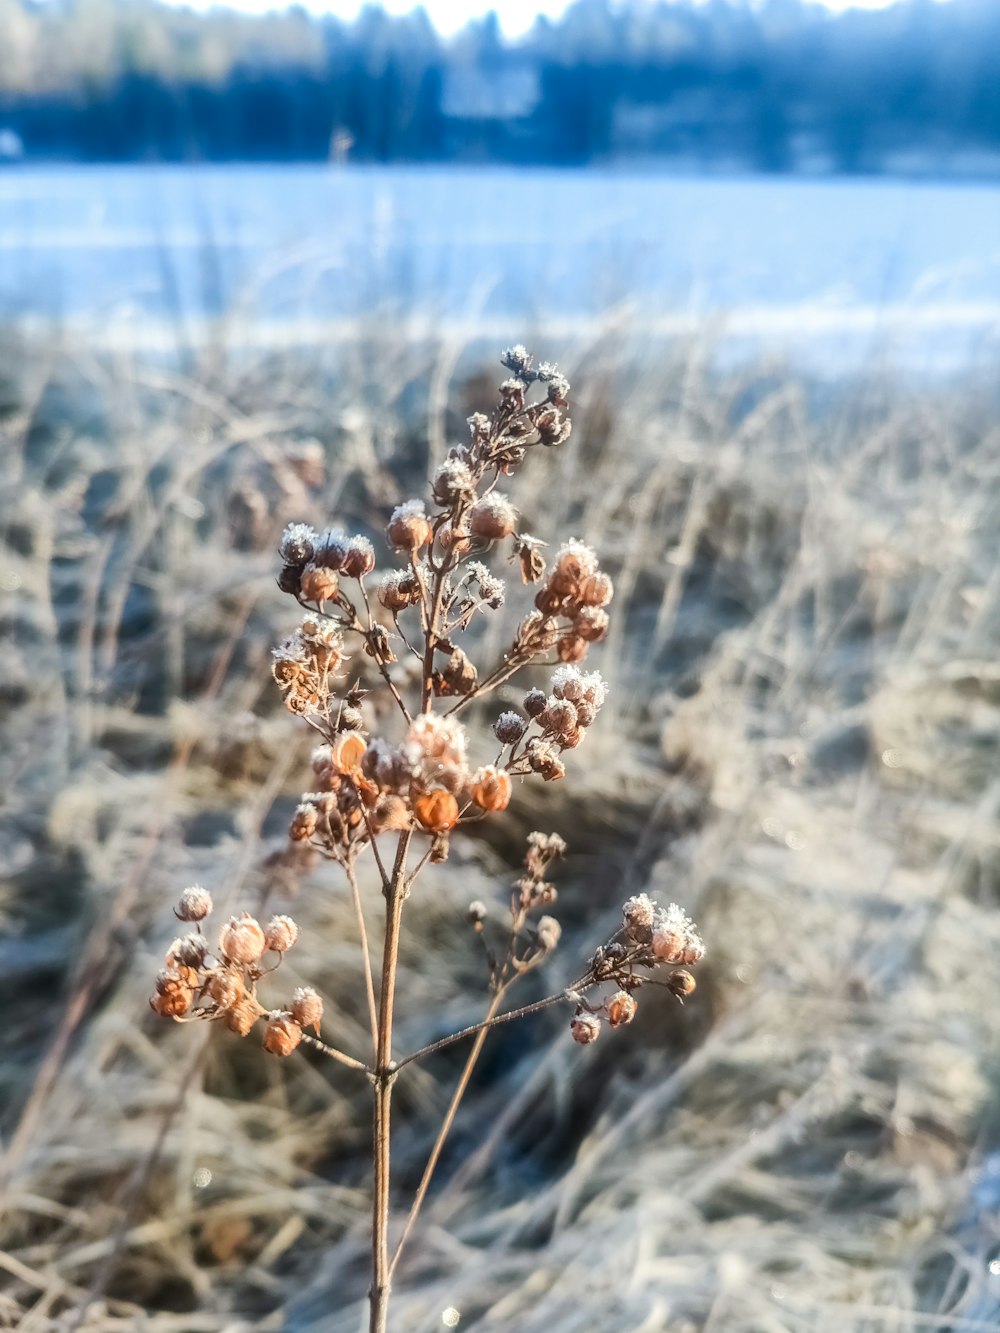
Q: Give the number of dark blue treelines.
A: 1